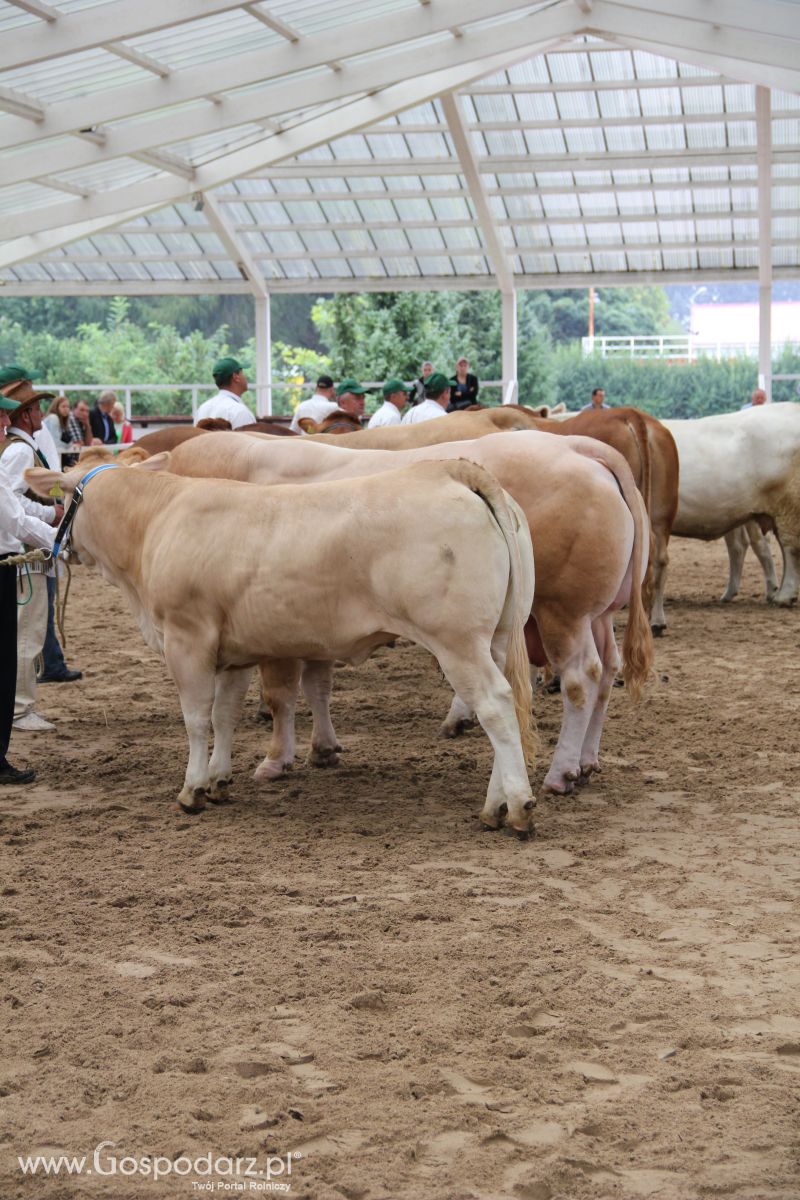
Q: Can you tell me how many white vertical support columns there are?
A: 3